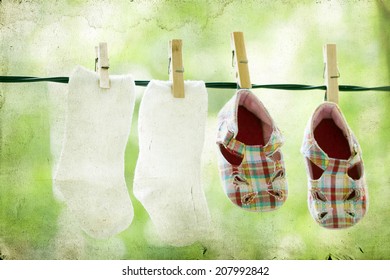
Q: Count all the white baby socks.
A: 2